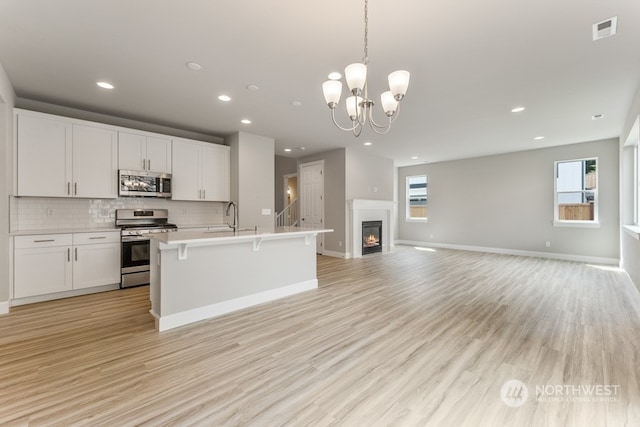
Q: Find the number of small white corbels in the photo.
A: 3